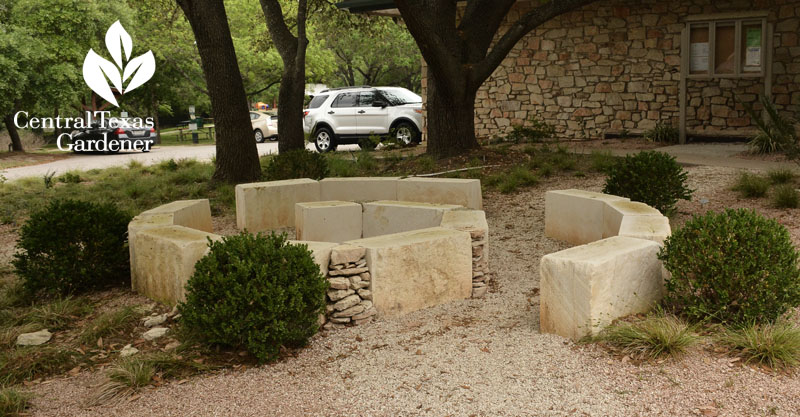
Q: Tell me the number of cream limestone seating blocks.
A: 15